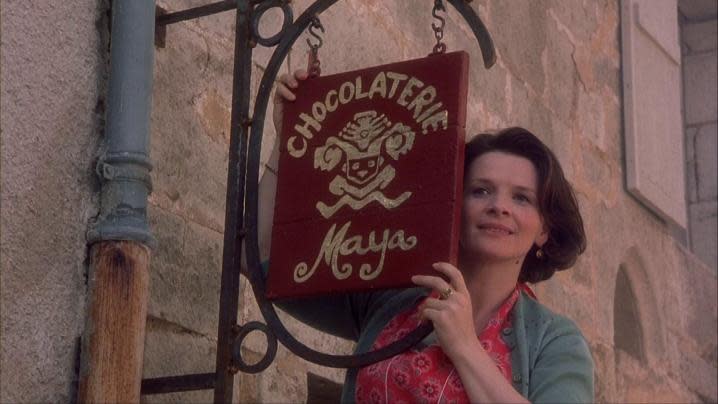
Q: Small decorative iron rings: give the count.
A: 2